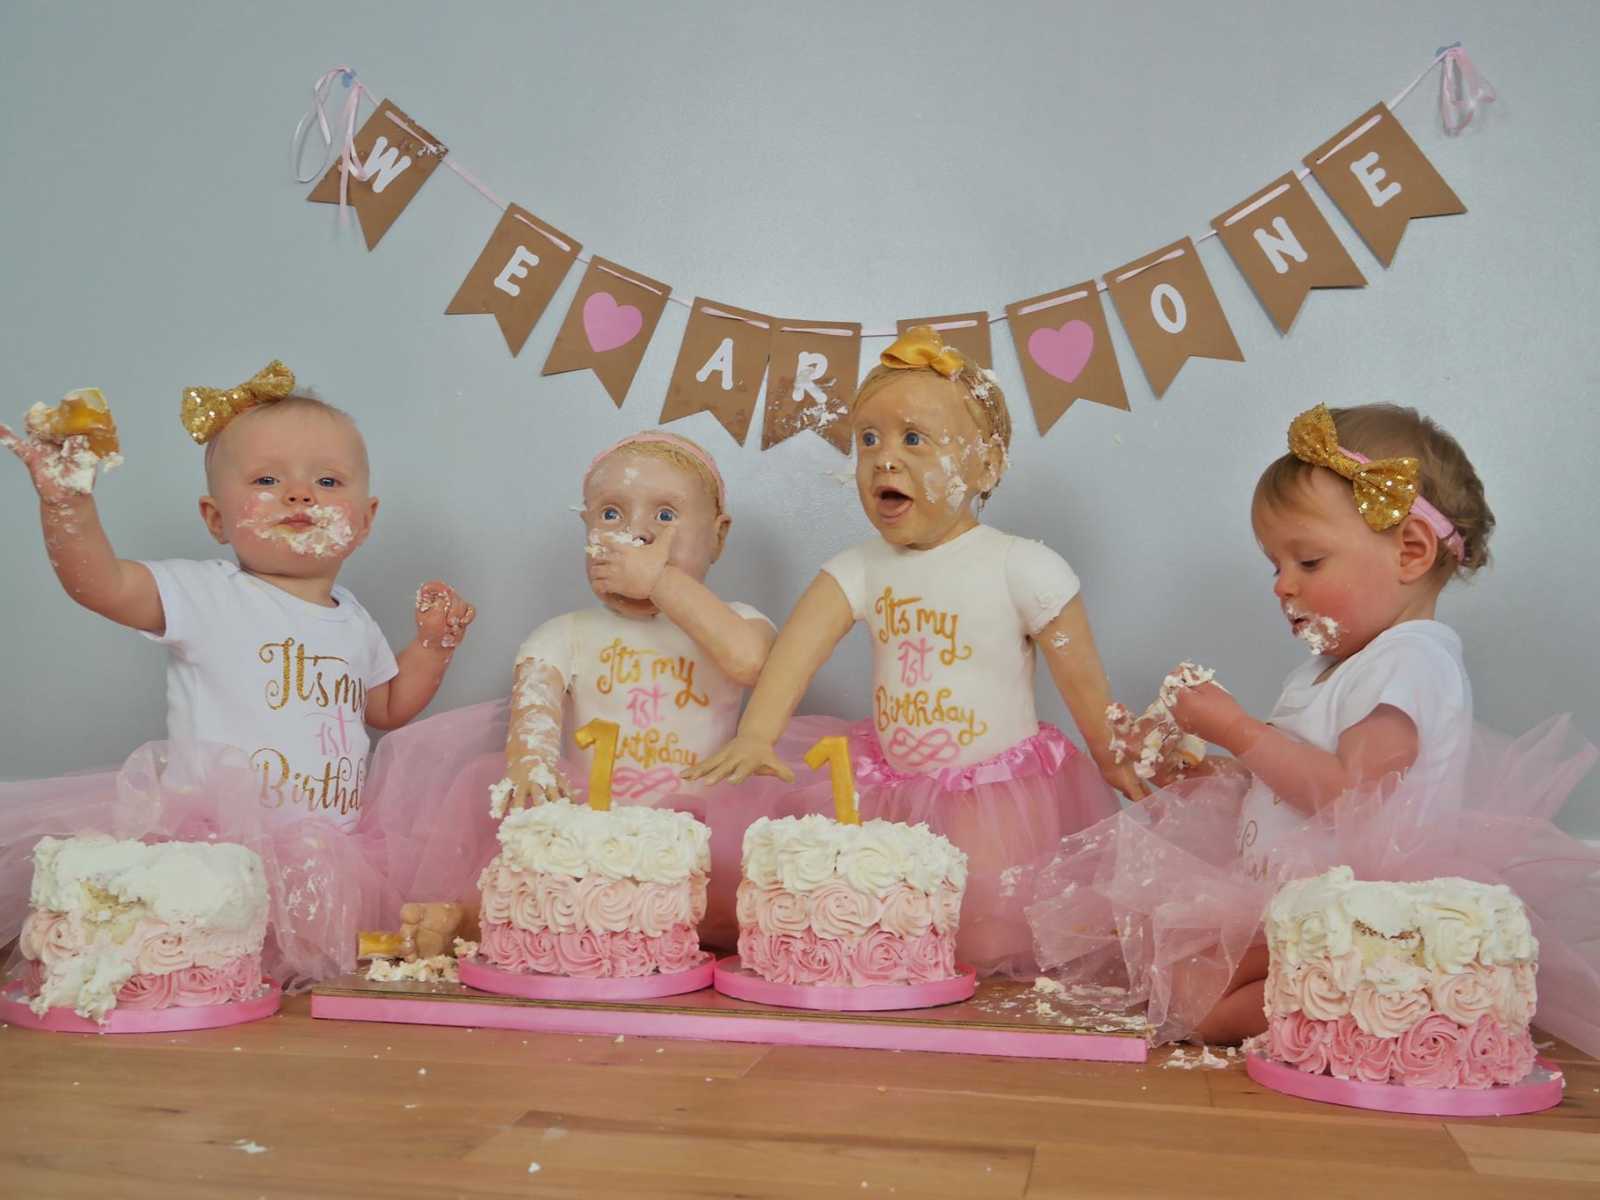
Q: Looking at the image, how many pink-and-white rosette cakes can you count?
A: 4